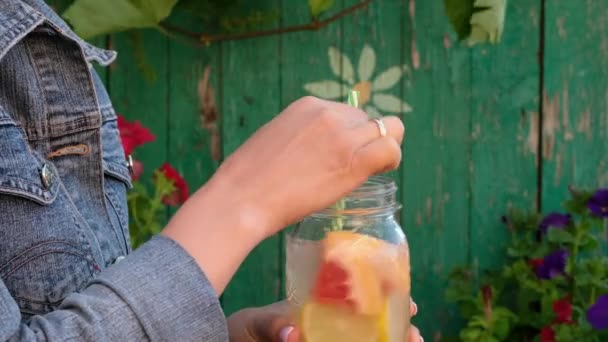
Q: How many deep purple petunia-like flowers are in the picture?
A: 4